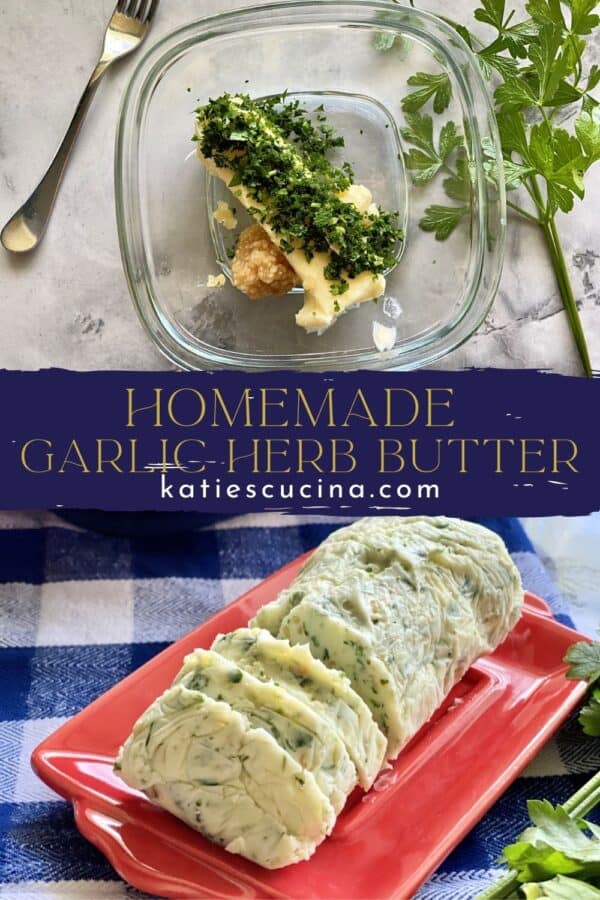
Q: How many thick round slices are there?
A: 3